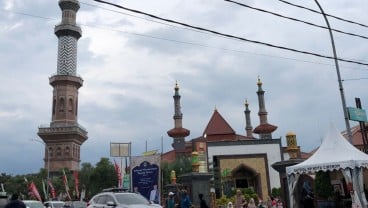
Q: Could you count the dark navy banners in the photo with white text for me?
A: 1